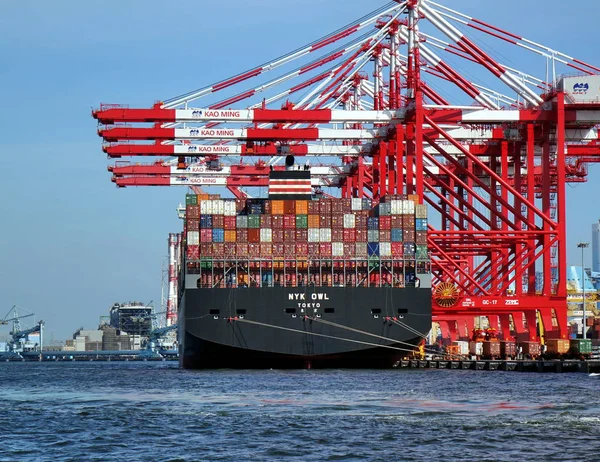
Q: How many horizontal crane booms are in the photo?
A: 5